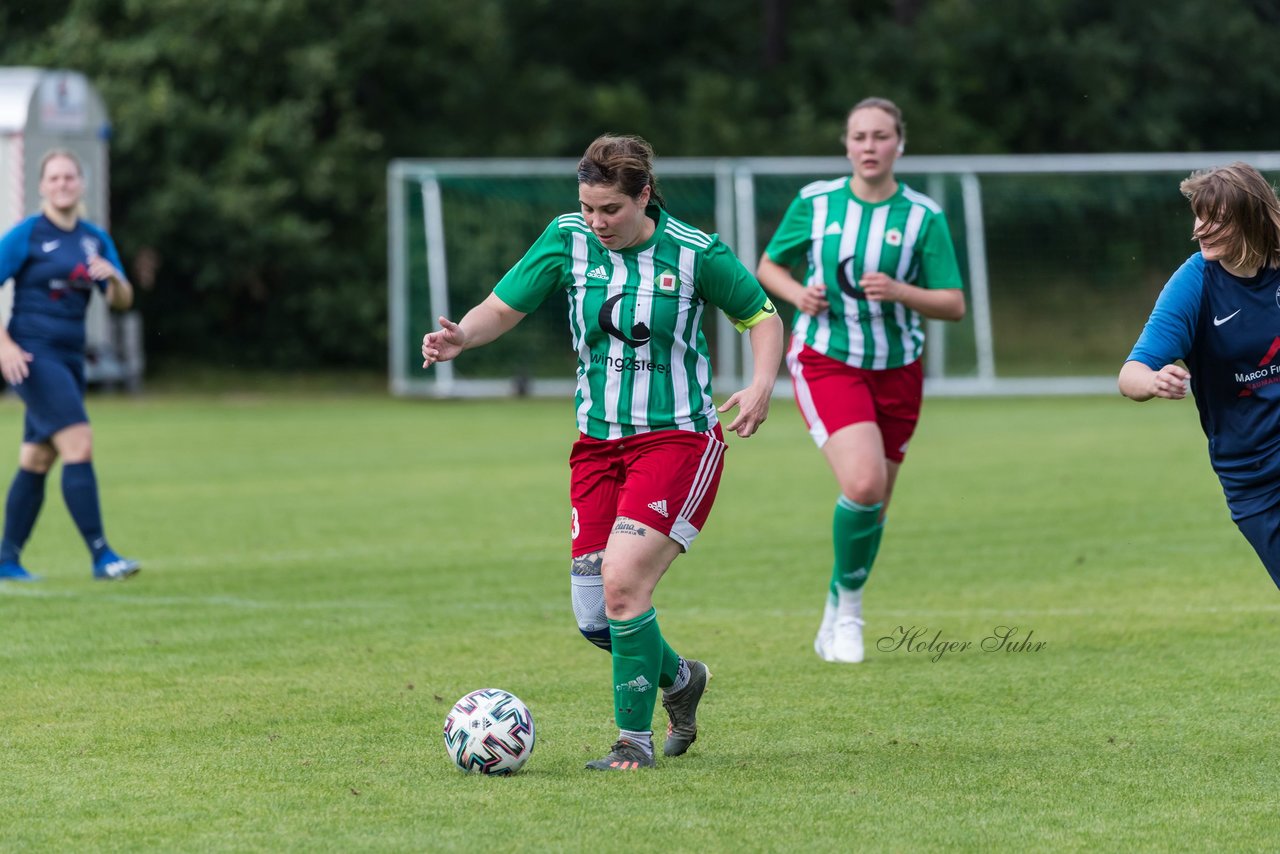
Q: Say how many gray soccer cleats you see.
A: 2